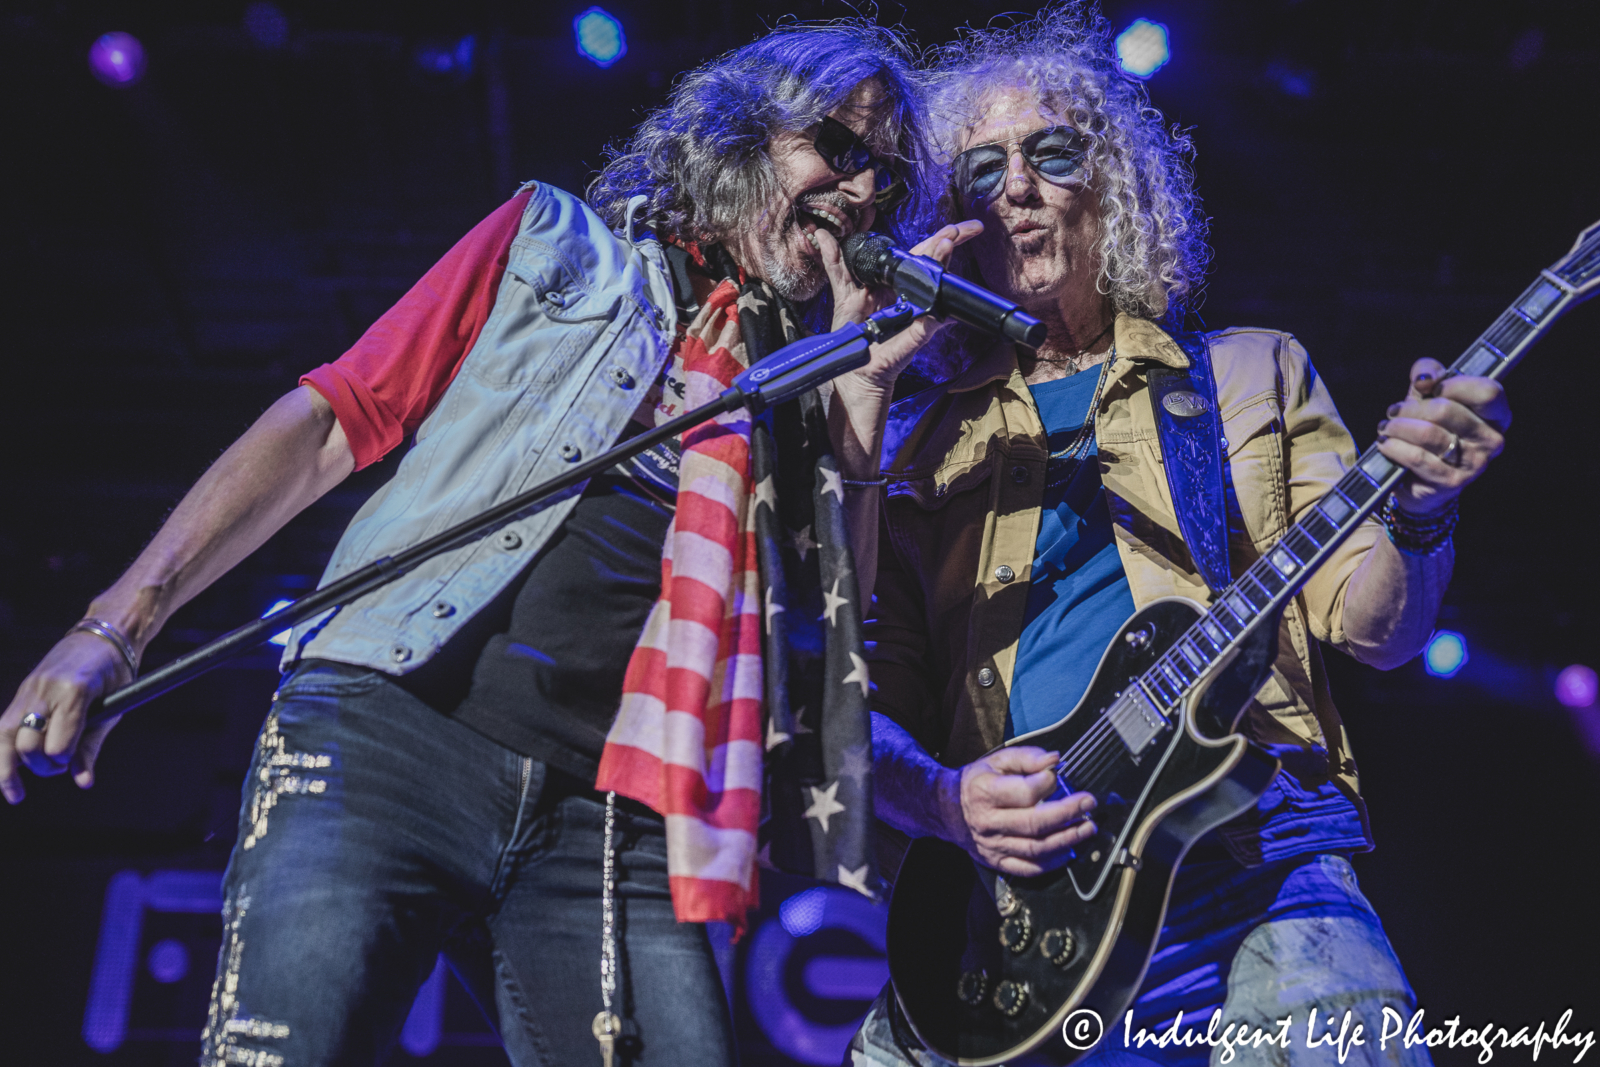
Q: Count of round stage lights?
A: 5